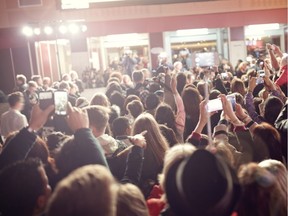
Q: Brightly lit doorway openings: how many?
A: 3